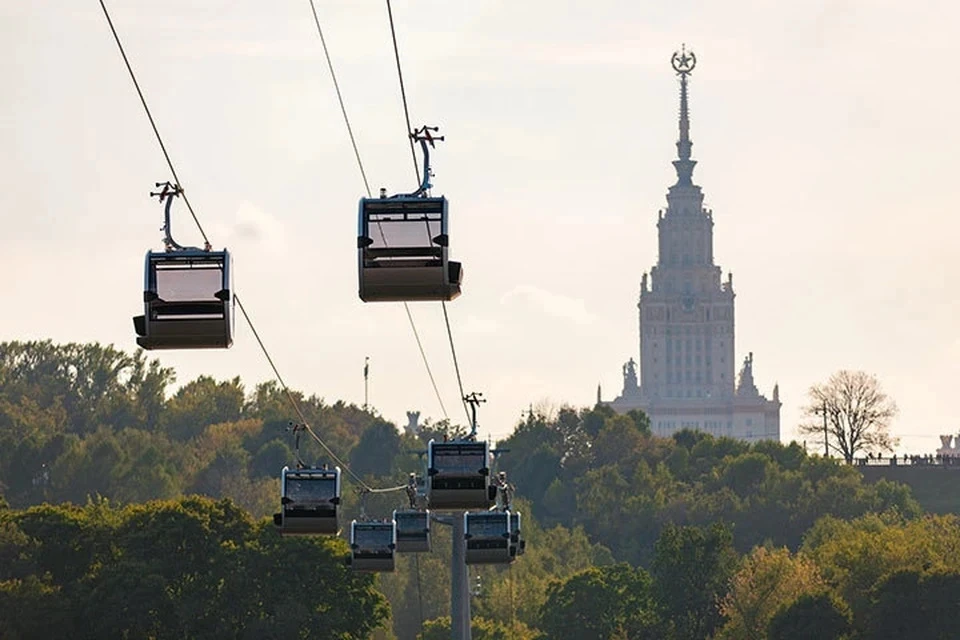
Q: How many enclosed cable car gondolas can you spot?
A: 8